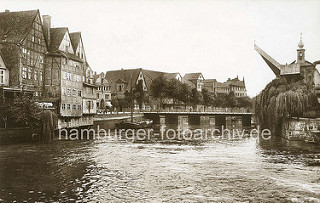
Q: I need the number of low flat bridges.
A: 1